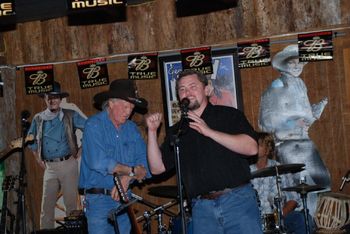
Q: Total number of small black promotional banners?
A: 6